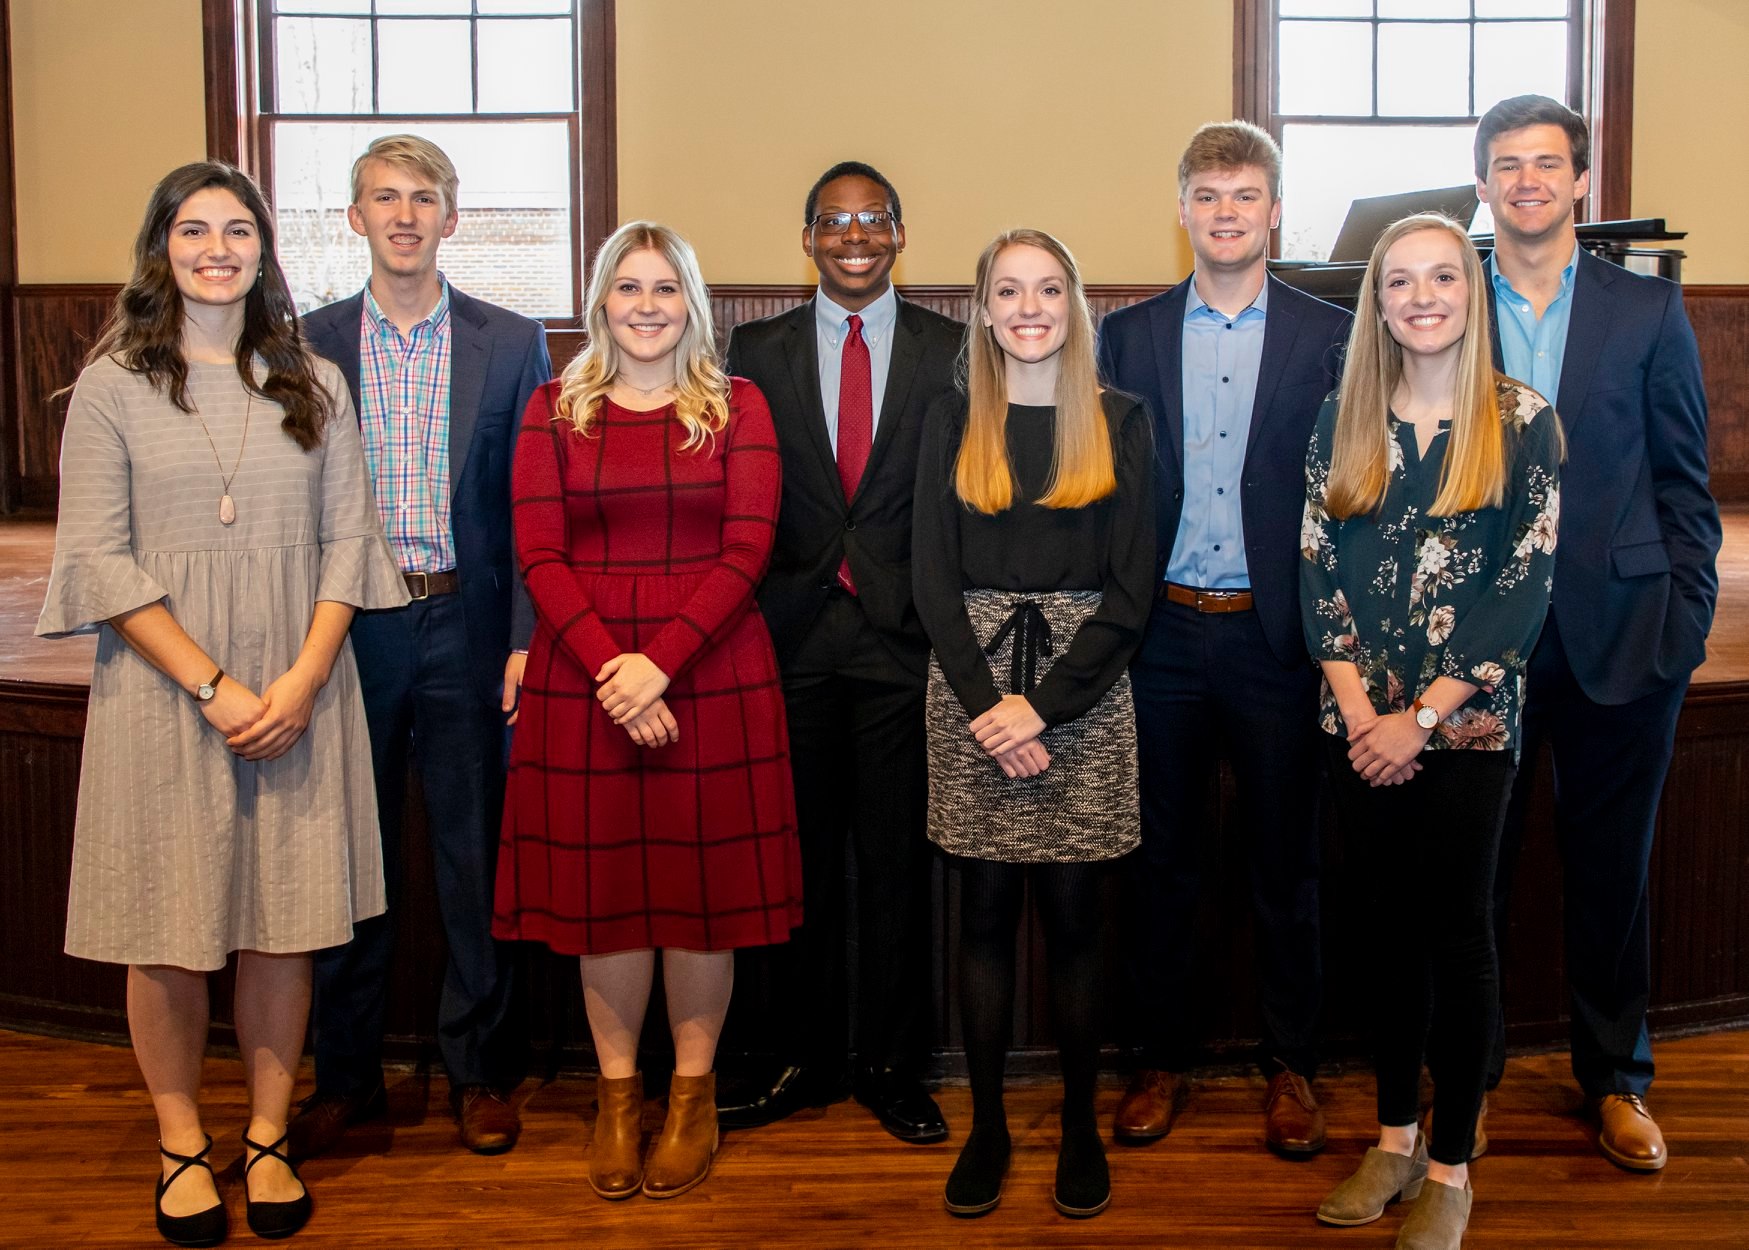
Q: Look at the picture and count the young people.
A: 8